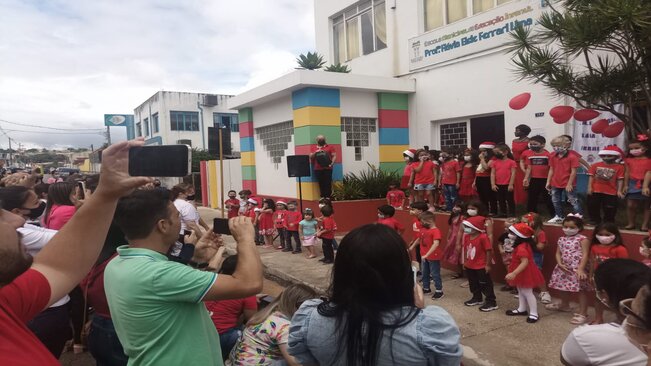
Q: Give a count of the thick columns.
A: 3